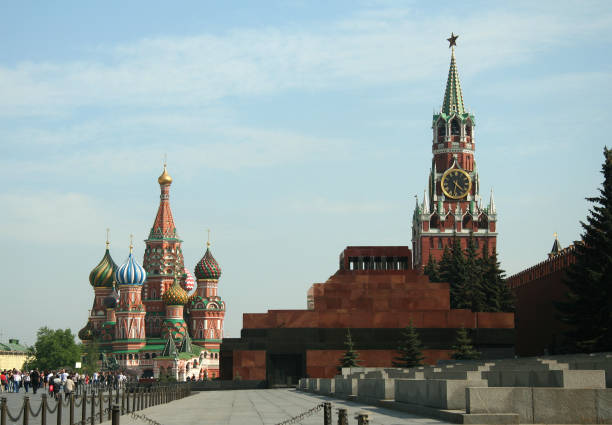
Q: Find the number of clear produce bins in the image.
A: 0